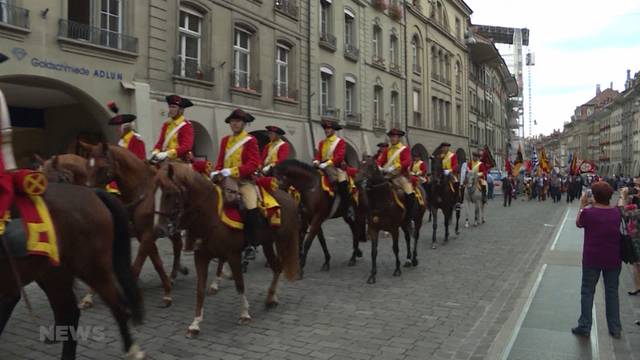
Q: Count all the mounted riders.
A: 11